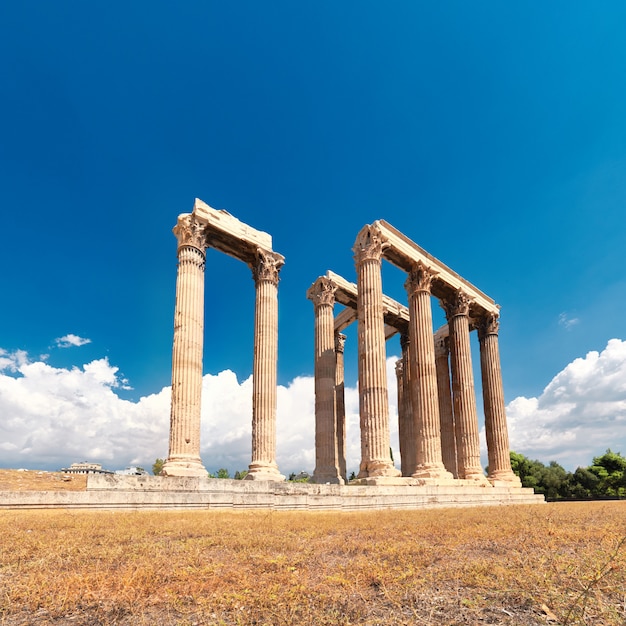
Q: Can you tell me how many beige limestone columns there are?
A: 11